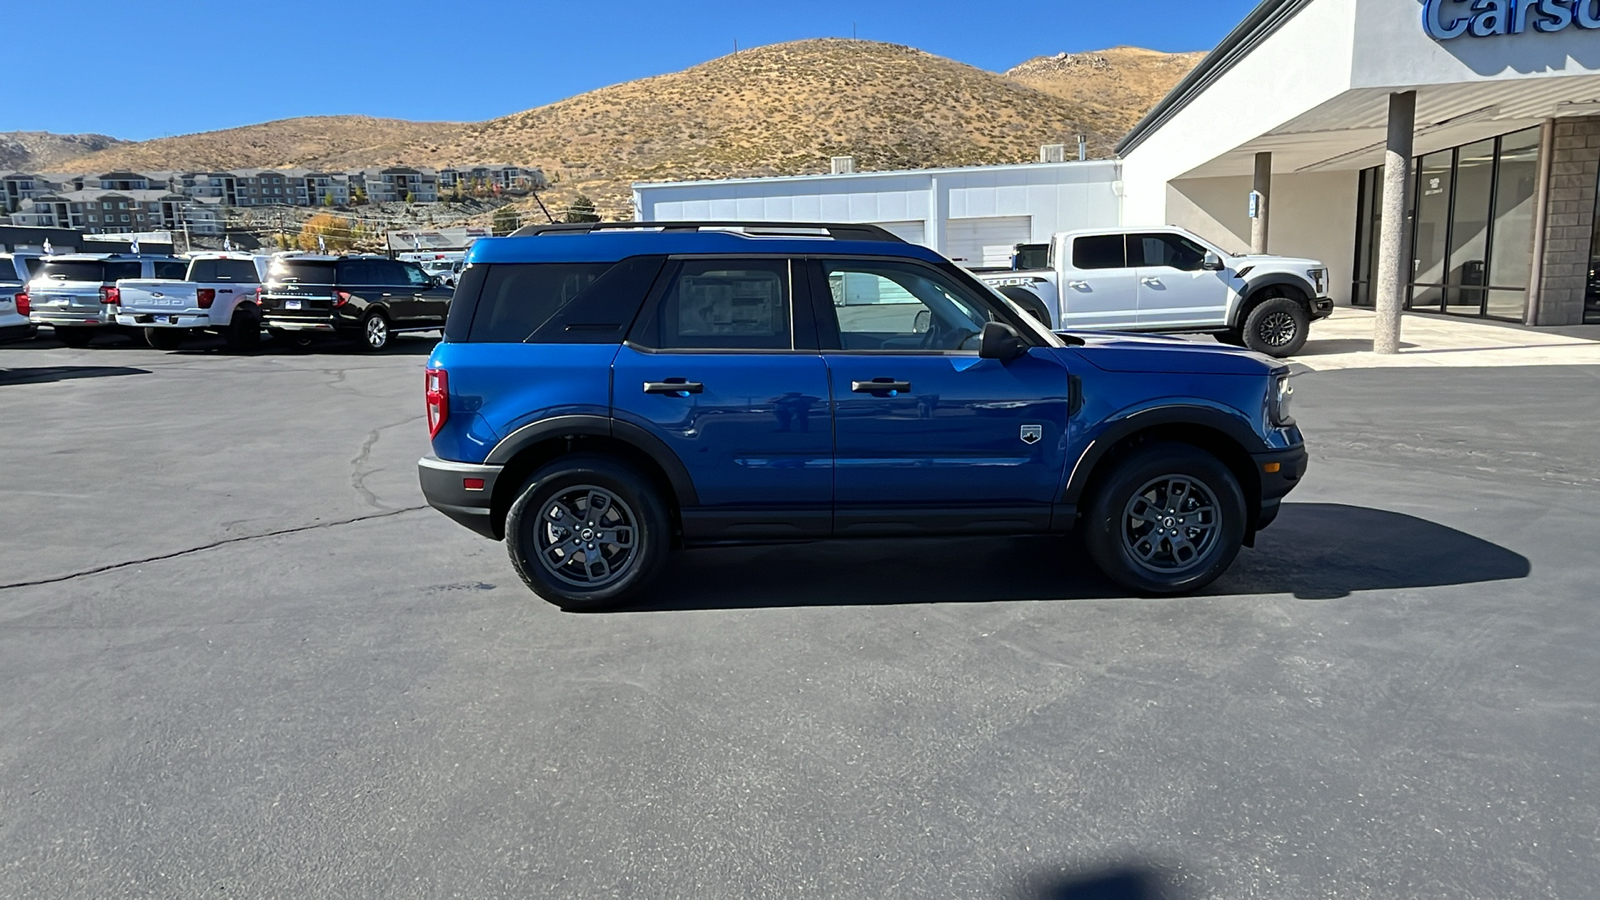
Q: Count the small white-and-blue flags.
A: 5